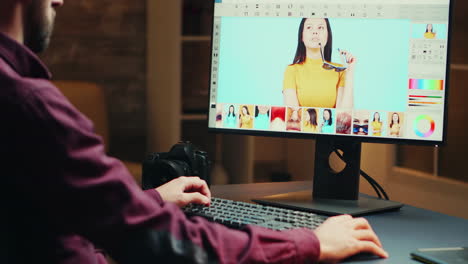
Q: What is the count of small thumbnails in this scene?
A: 12